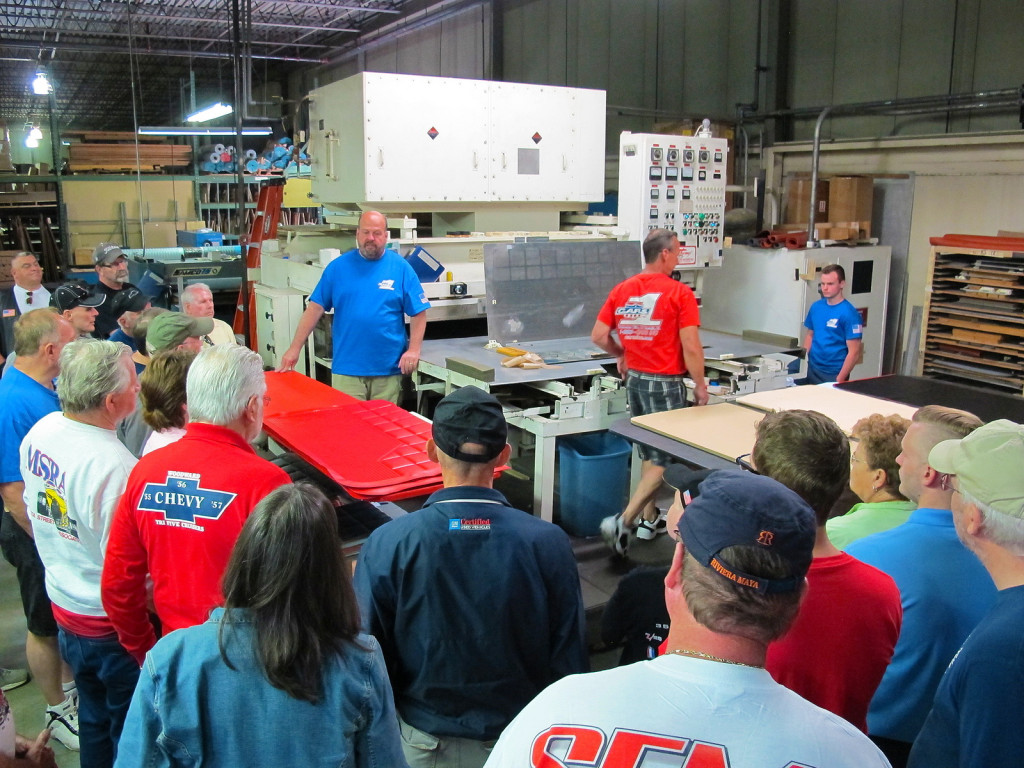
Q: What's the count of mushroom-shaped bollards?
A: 0